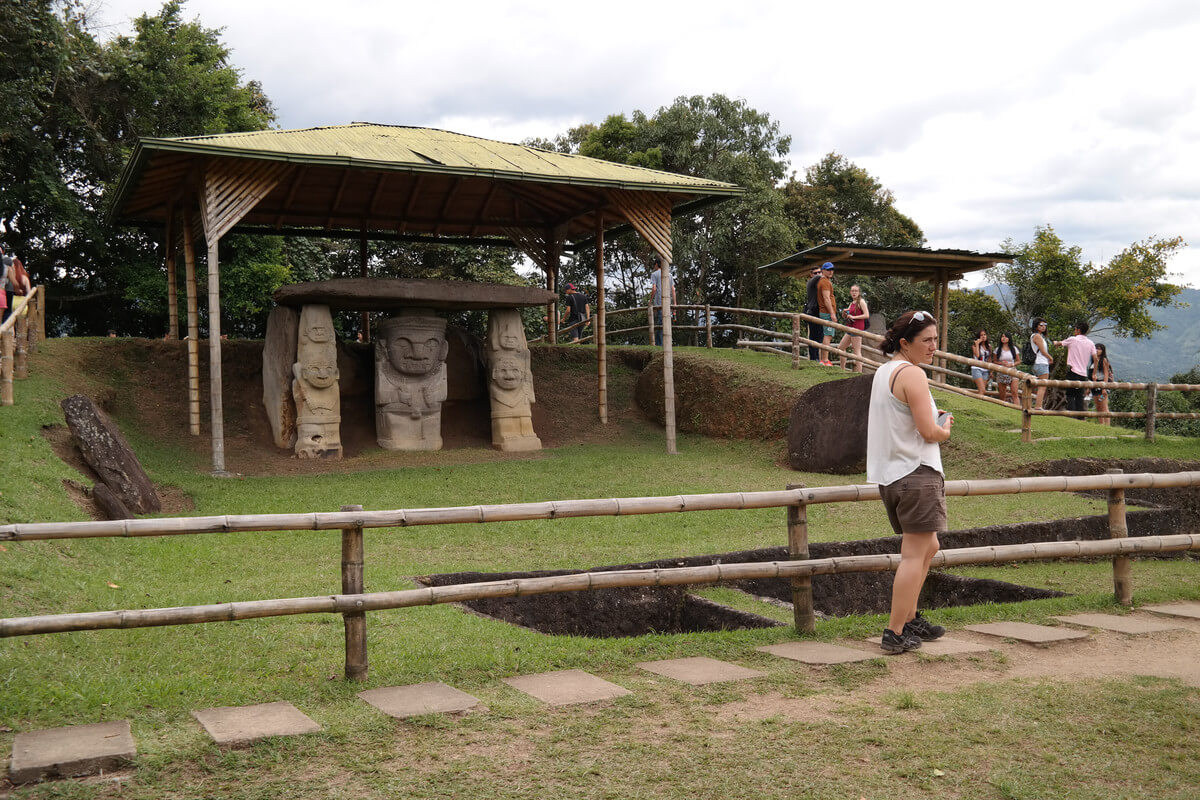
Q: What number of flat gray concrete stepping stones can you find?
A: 10